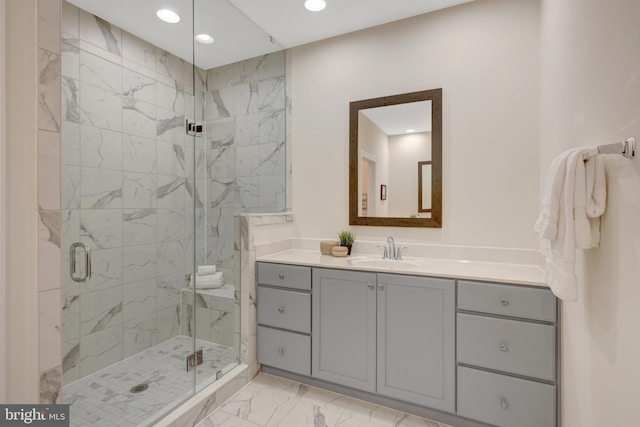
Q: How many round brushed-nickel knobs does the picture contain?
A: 8